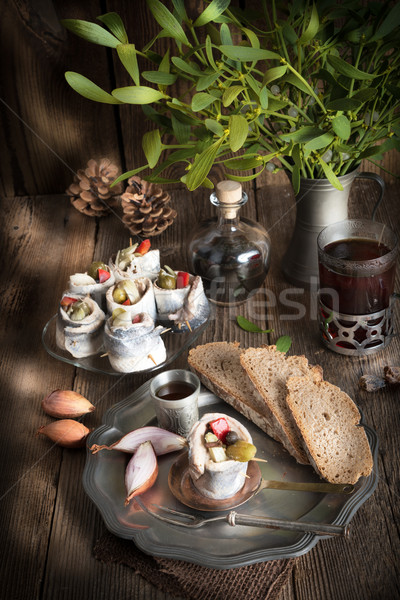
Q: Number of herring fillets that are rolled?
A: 7